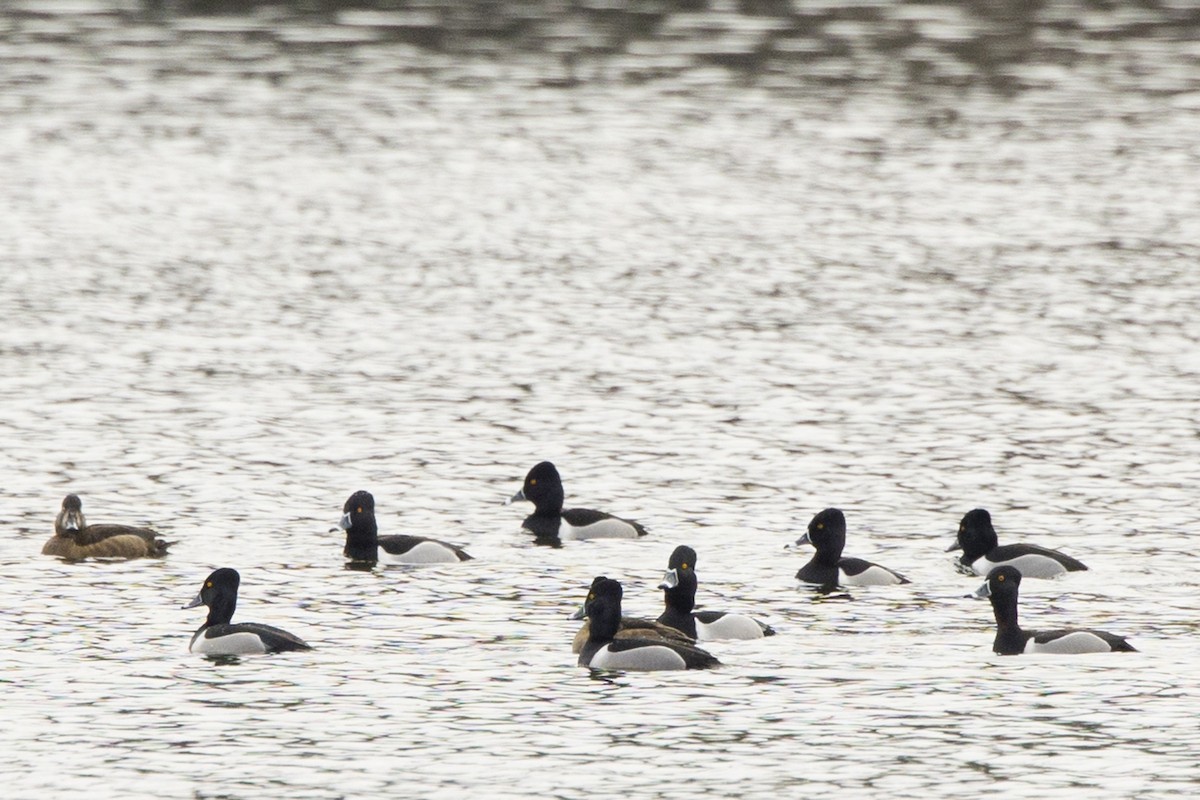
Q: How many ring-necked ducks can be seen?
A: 10